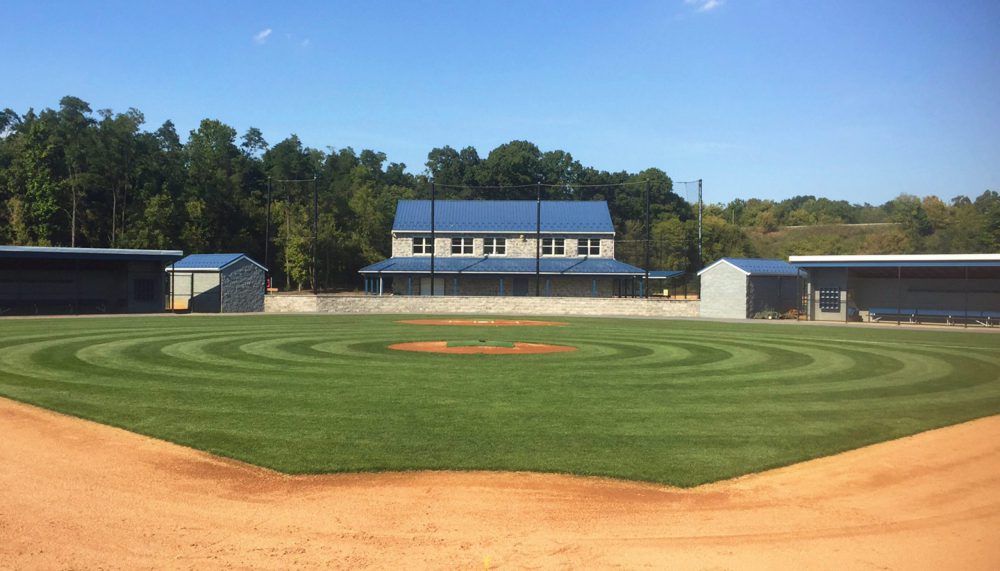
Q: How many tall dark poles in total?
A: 6